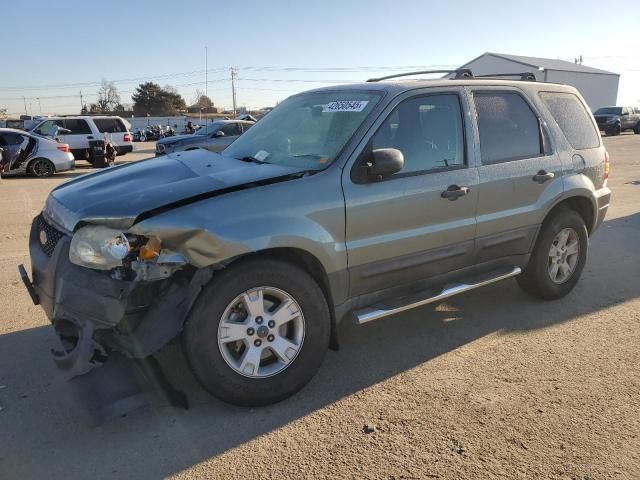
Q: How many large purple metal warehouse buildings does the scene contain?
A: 0